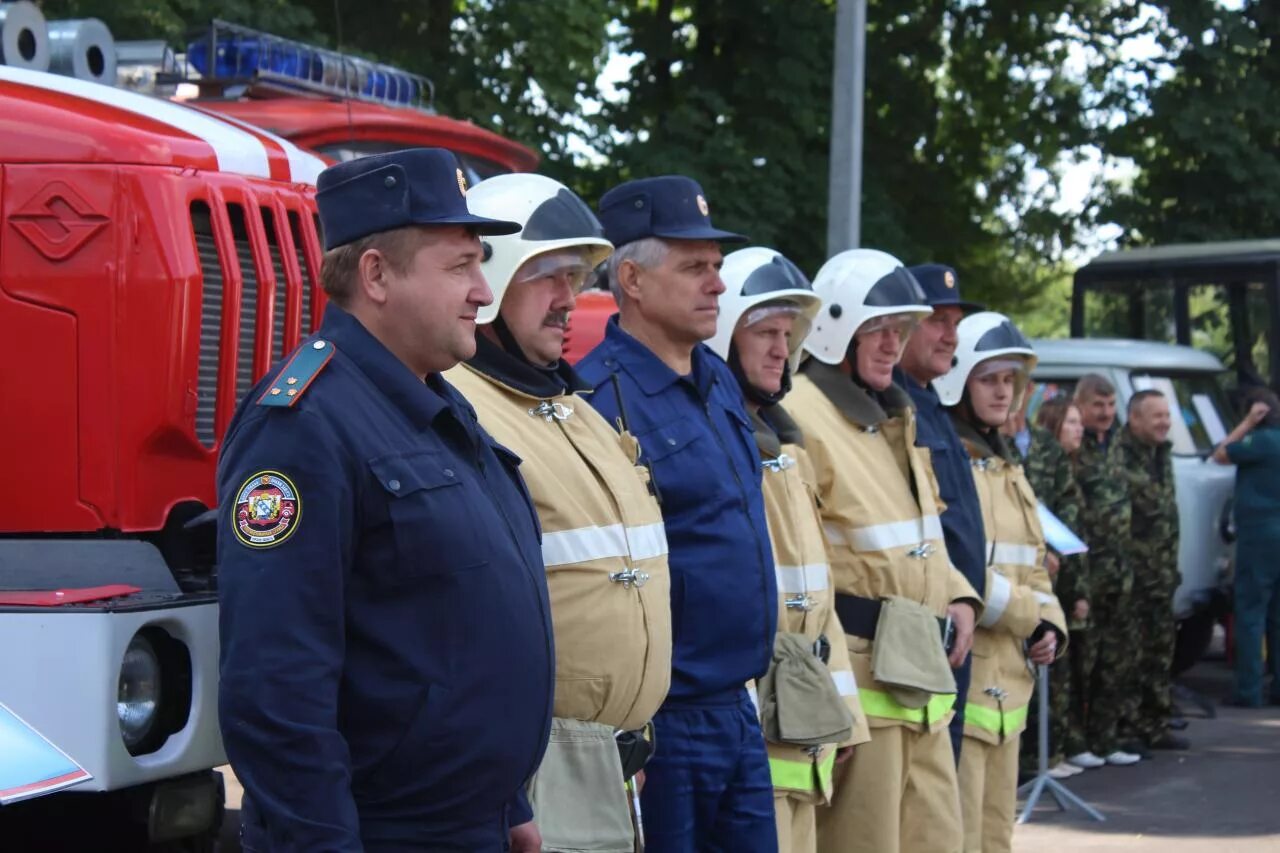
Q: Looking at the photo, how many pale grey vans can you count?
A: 1